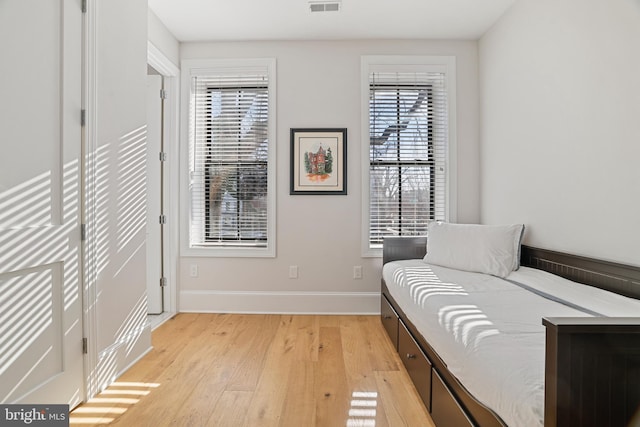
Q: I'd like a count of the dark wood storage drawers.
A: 3